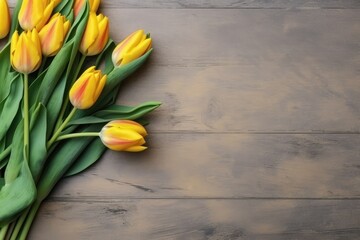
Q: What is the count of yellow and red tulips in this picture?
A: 9